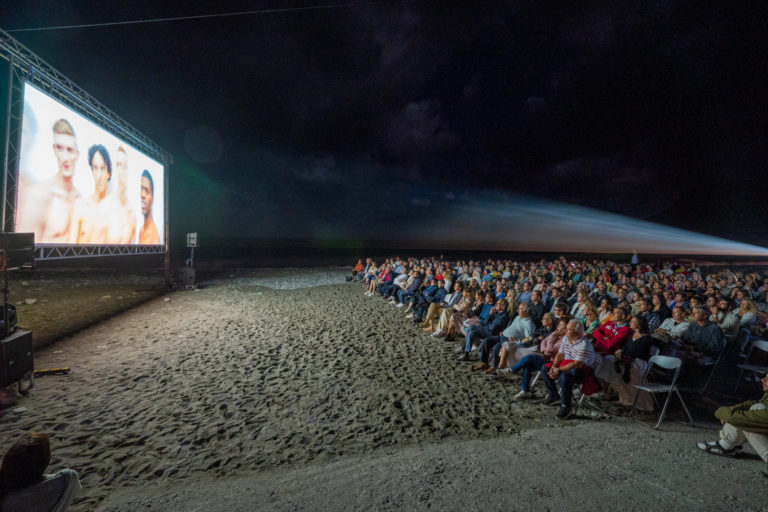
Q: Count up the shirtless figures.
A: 4